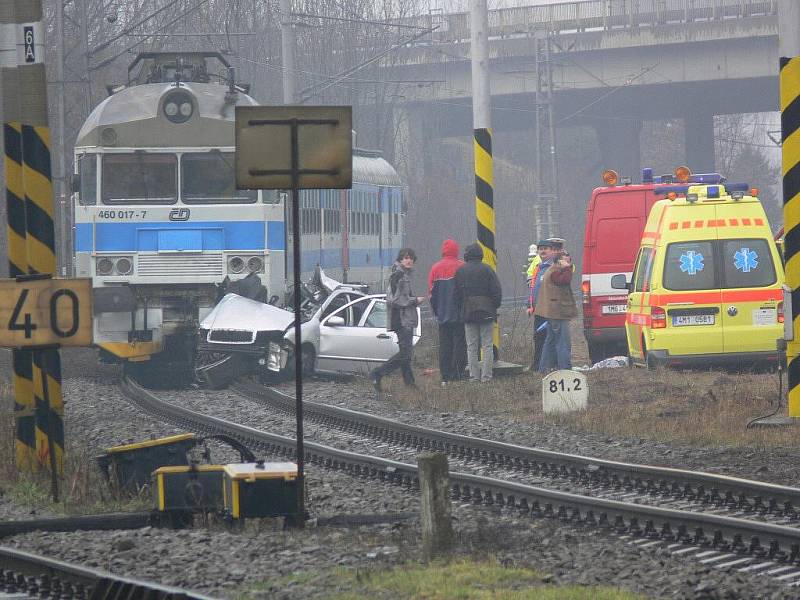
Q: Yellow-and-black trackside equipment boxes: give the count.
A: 3